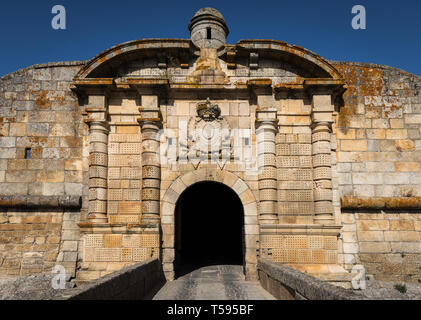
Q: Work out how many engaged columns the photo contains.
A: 4